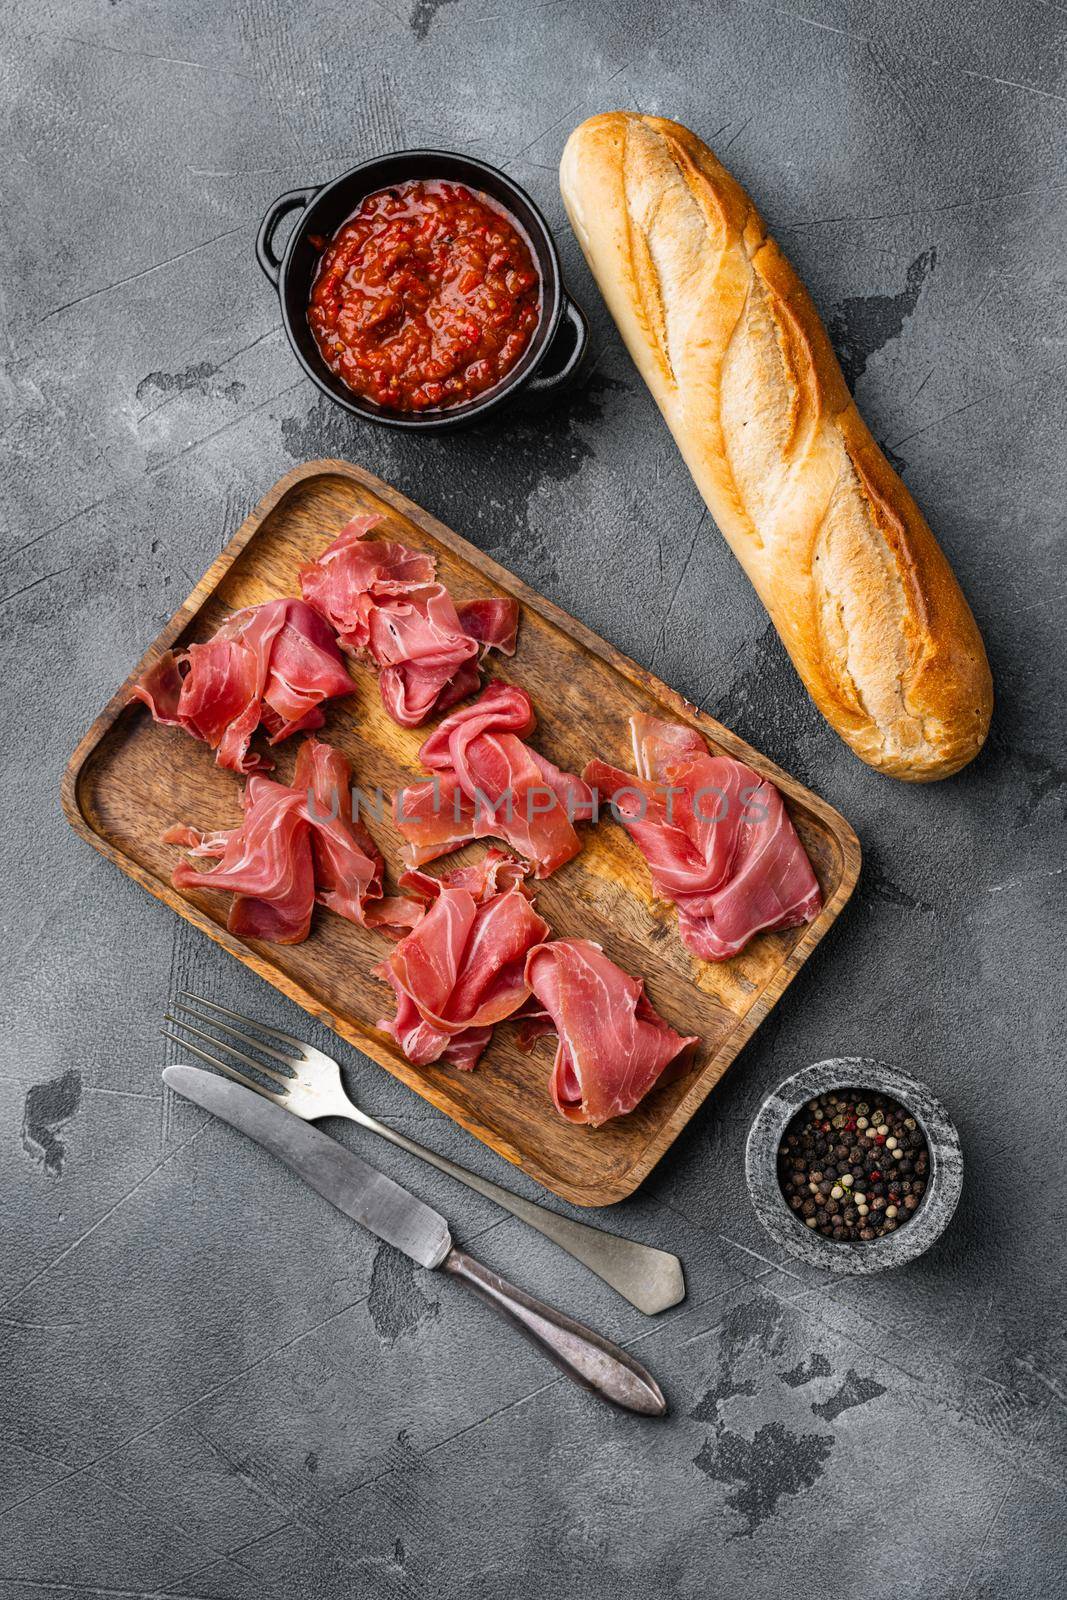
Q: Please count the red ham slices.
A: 7